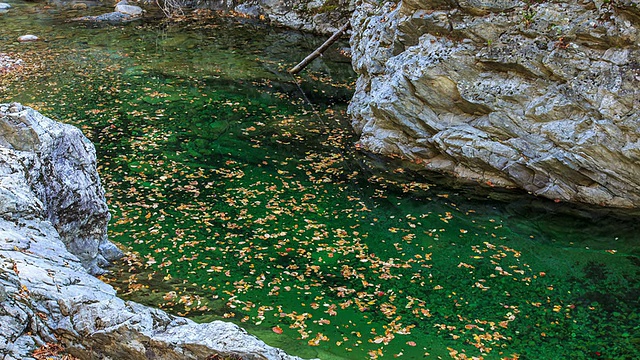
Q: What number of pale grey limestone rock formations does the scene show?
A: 2